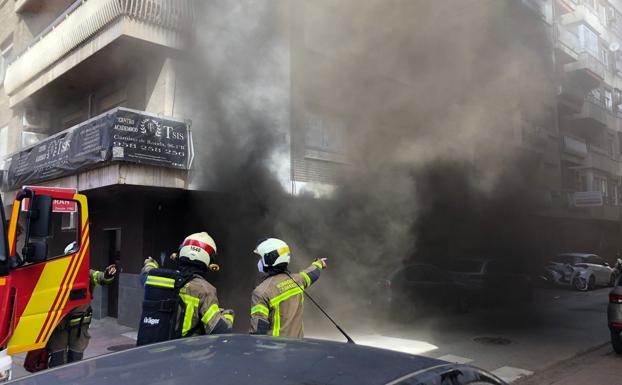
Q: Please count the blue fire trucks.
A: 0